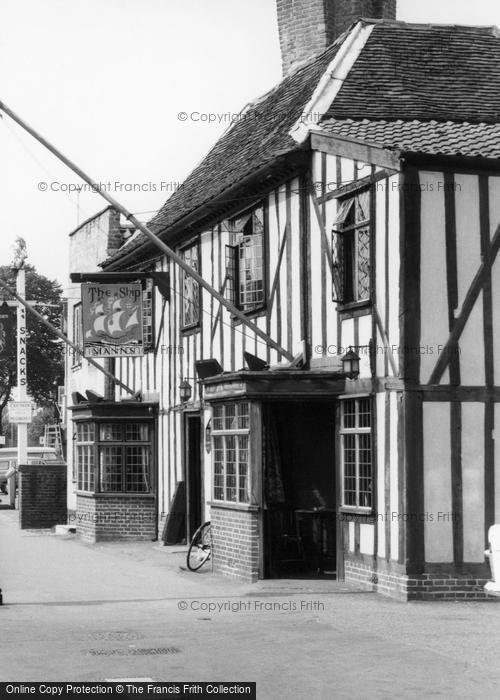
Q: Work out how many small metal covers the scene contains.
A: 2